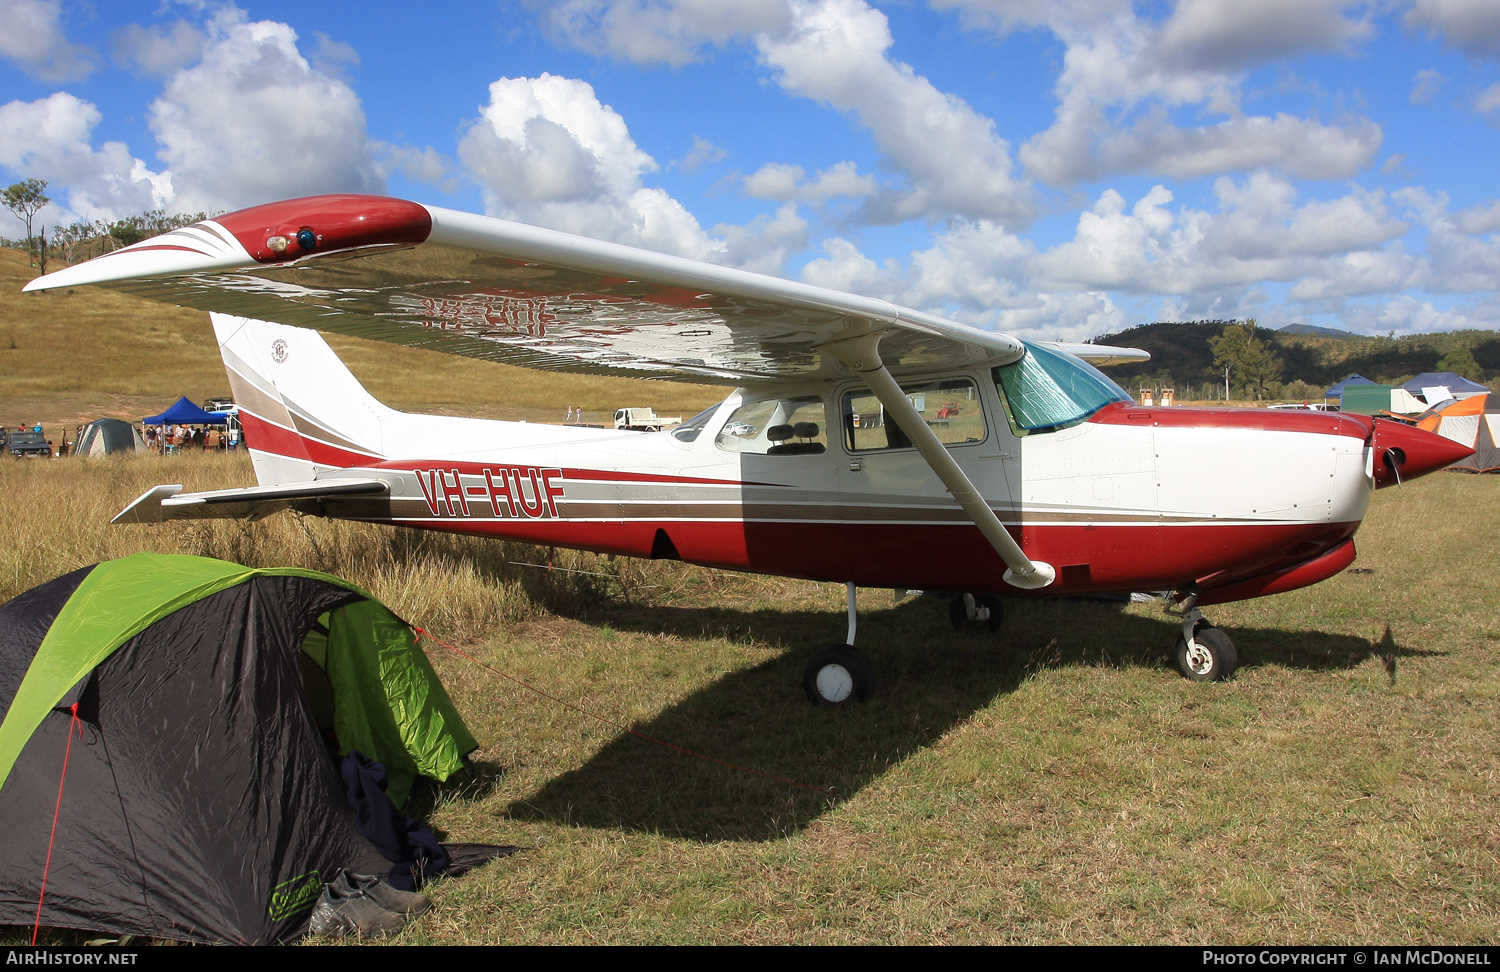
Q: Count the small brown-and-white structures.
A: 2